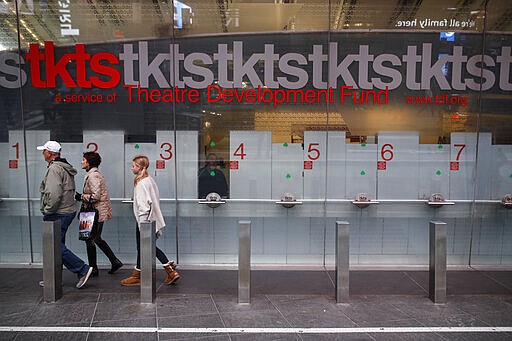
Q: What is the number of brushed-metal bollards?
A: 5